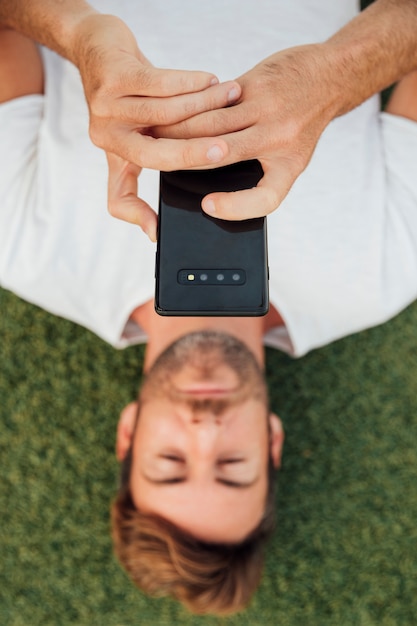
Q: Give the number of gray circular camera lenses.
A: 3